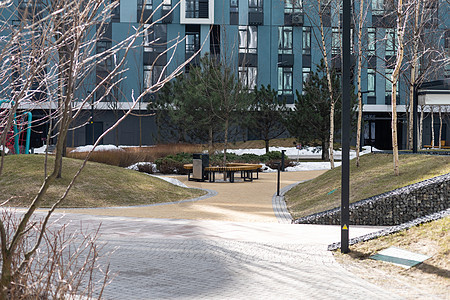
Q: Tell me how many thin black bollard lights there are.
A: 2